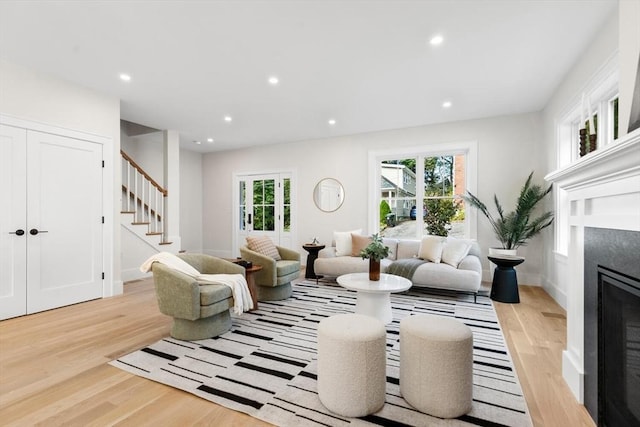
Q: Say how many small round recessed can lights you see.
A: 7